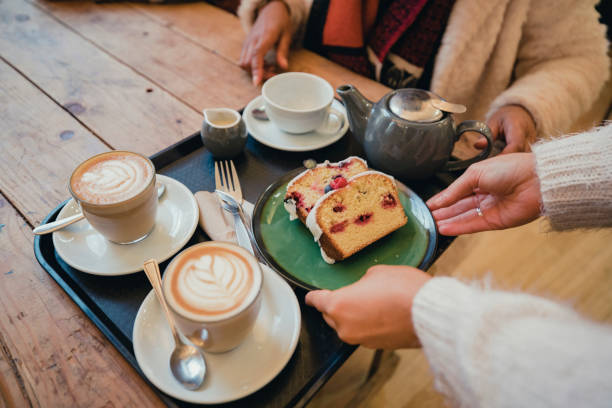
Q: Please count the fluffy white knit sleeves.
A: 2